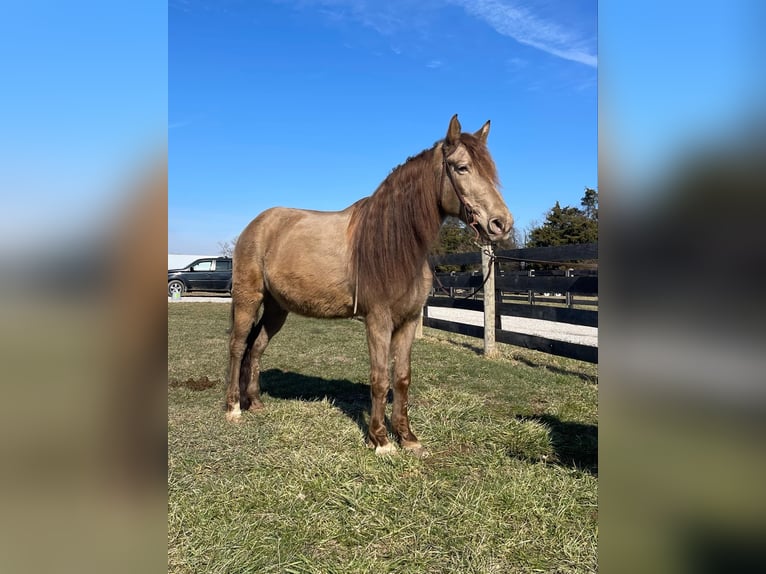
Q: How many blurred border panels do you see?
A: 2